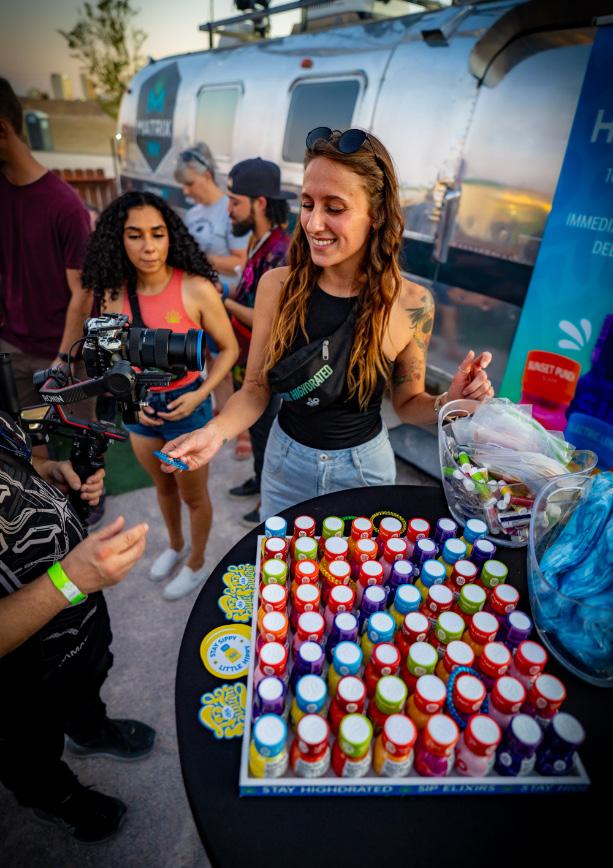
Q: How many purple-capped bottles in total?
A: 11